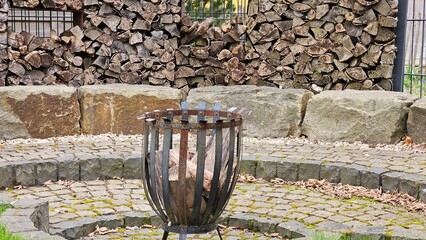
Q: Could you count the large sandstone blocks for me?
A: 5